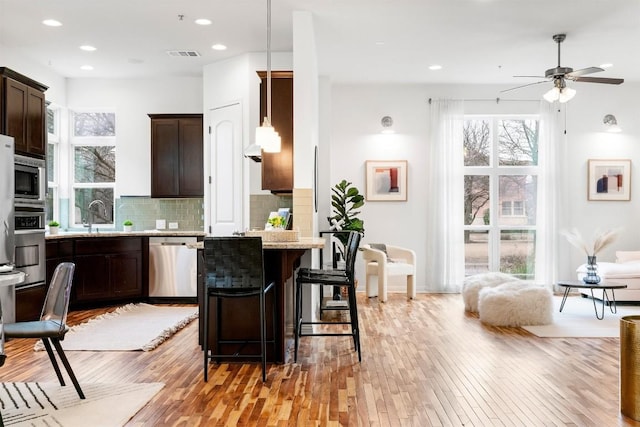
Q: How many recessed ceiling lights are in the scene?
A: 7